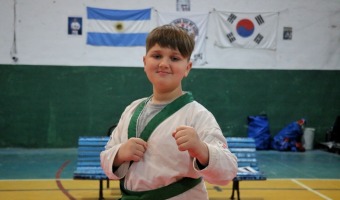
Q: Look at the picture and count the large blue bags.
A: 2